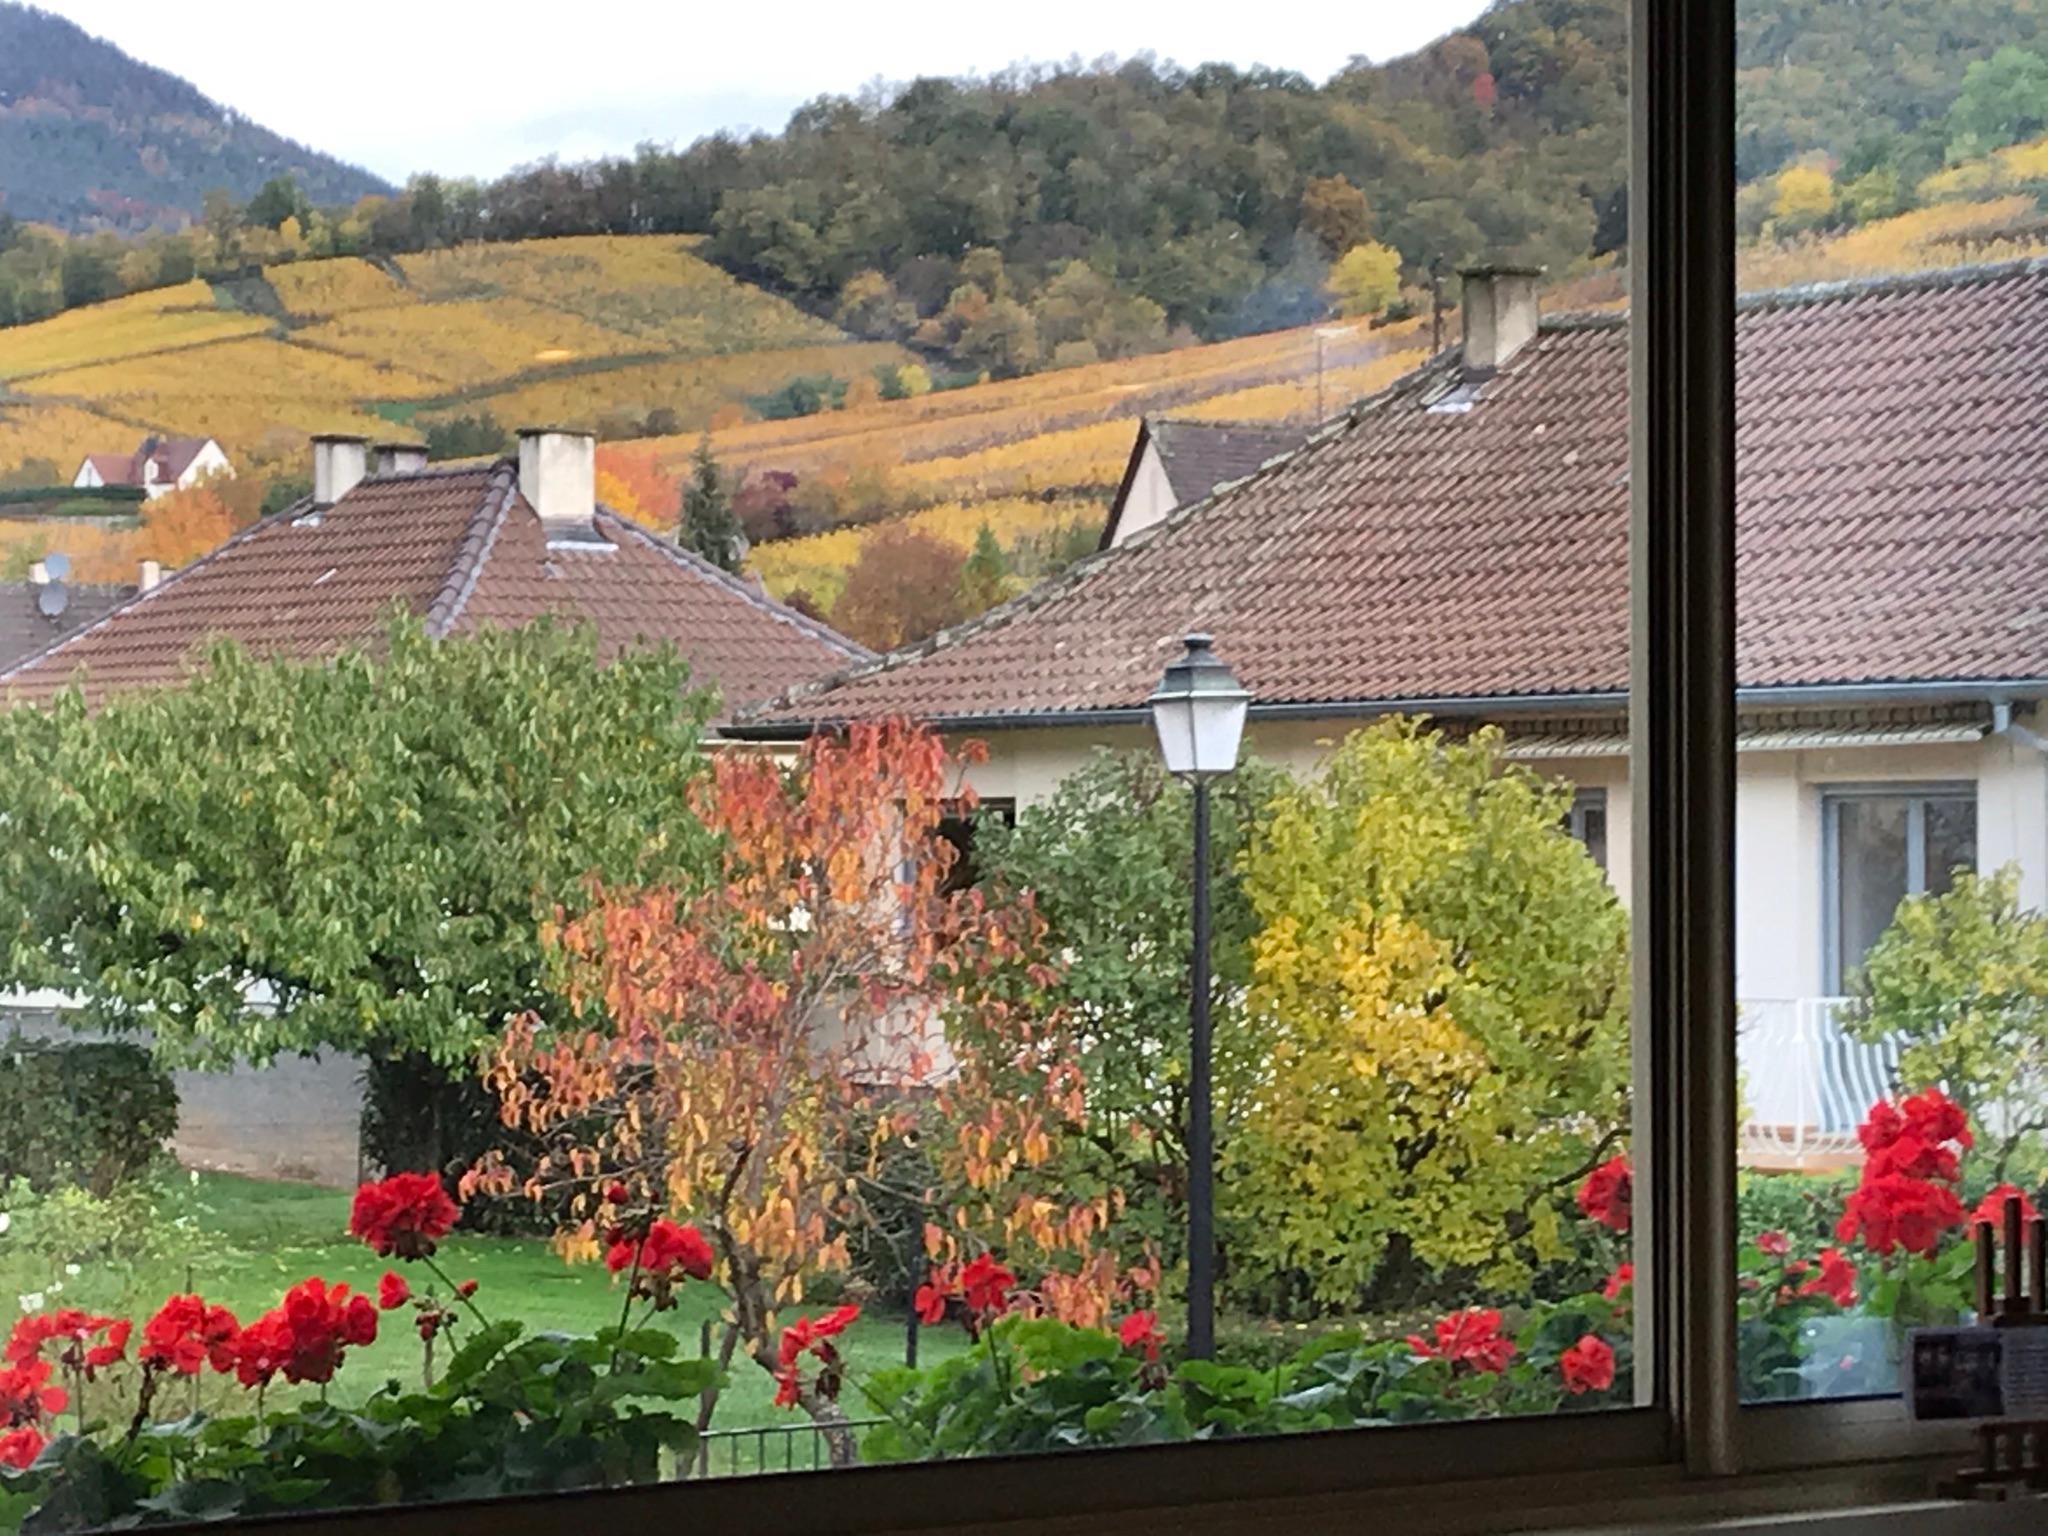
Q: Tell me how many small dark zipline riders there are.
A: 0